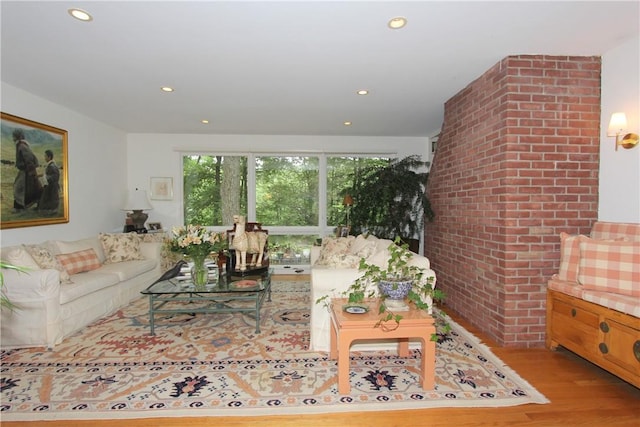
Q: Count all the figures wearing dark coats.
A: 2